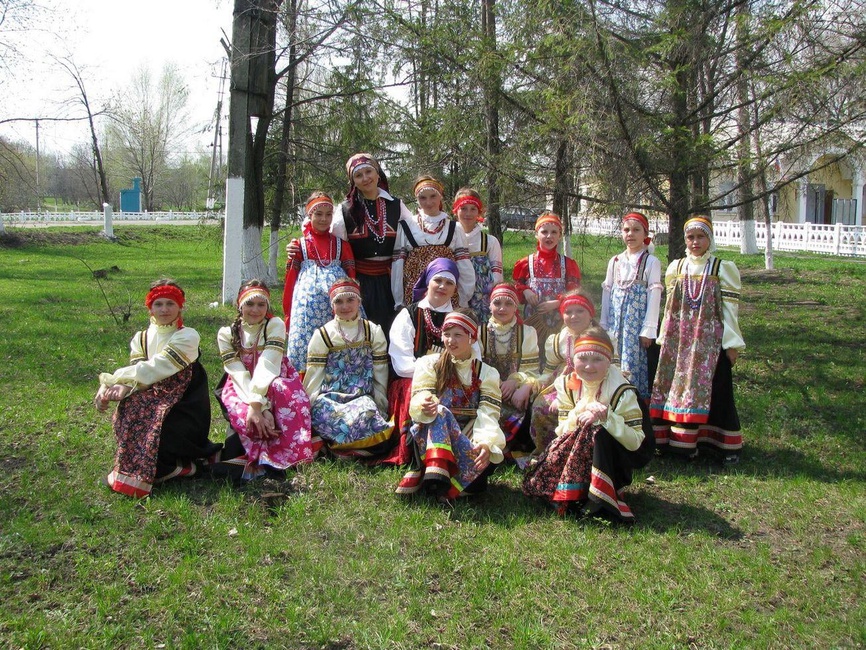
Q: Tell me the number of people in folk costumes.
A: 15